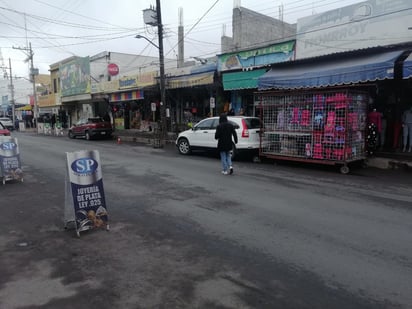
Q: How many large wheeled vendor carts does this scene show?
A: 1